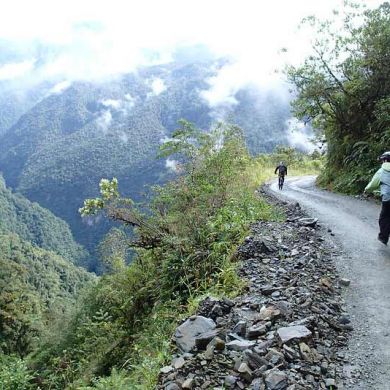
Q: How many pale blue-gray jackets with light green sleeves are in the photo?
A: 1